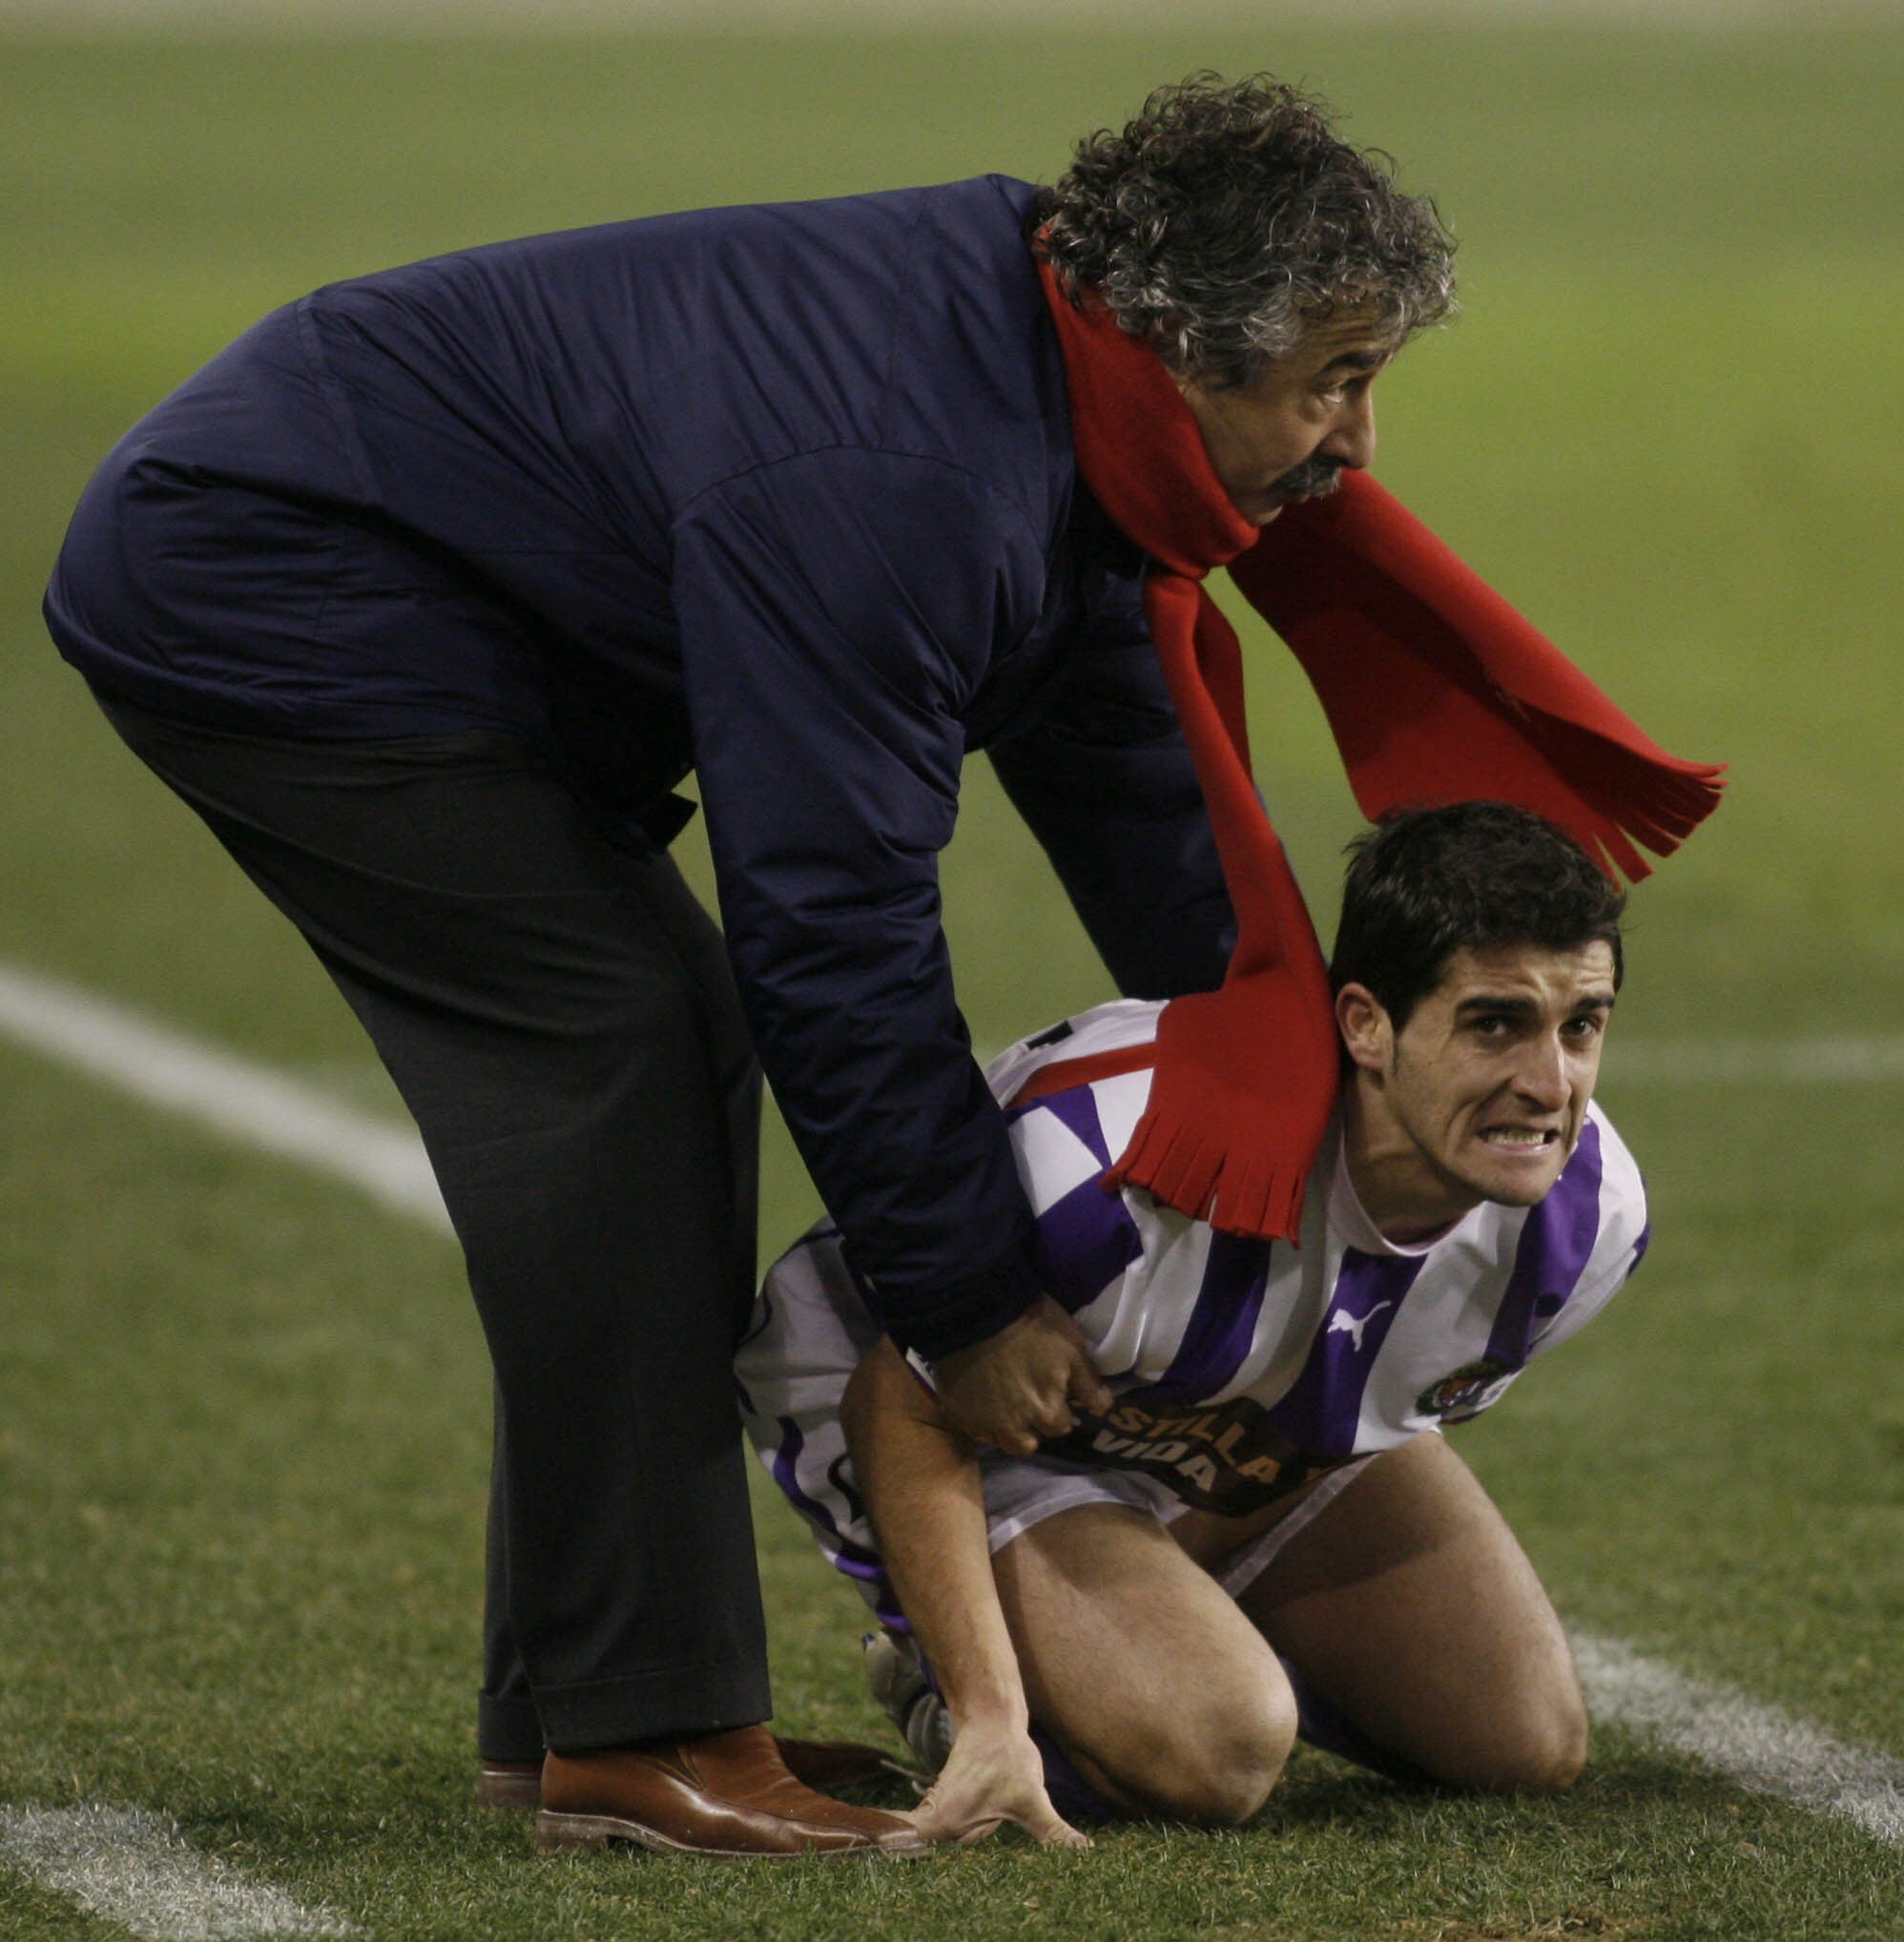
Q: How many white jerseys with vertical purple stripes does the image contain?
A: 1